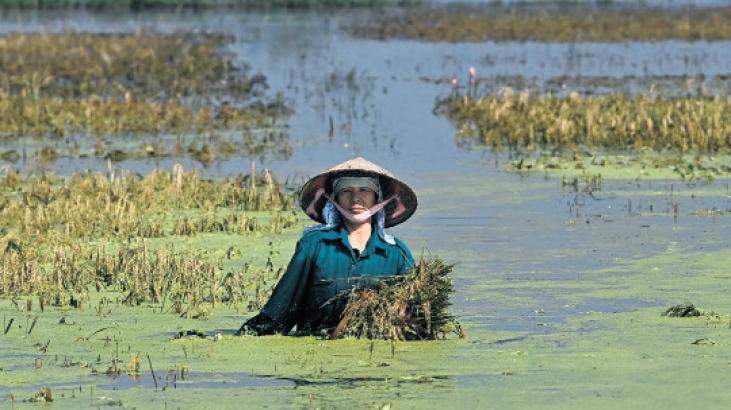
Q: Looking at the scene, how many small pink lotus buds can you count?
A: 2